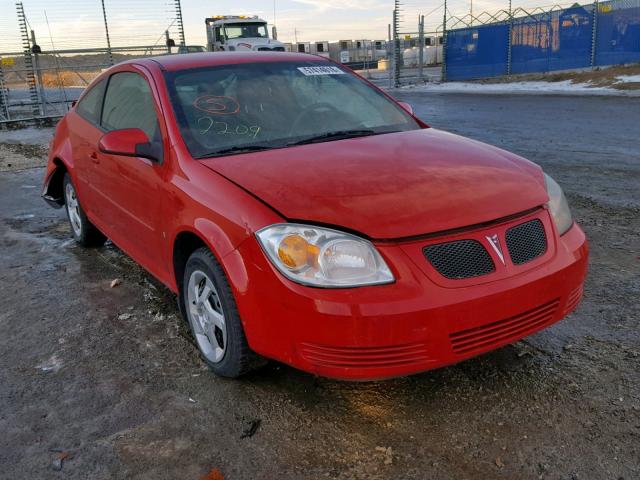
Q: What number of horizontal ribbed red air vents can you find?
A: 3